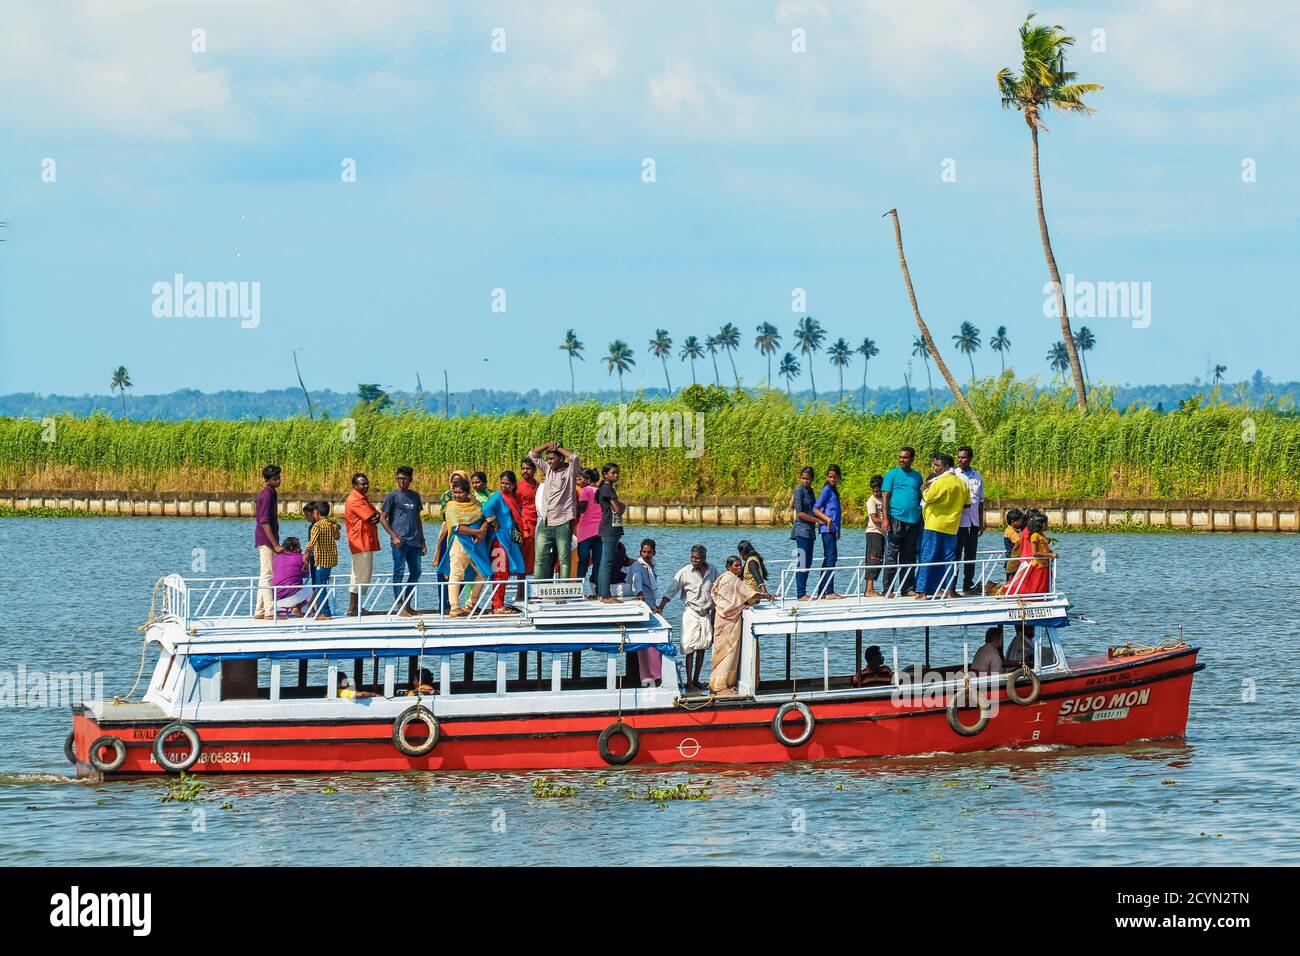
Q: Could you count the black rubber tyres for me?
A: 8